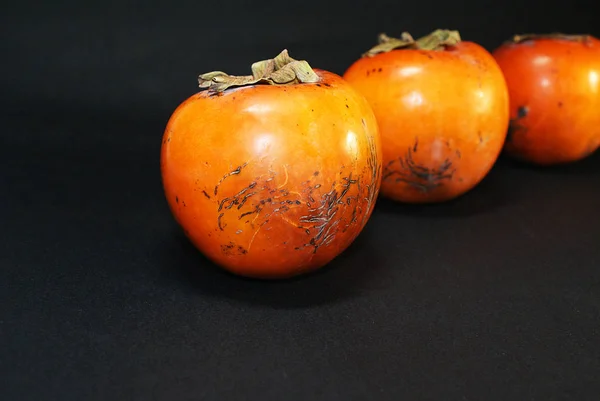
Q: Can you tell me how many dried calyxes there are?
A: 3